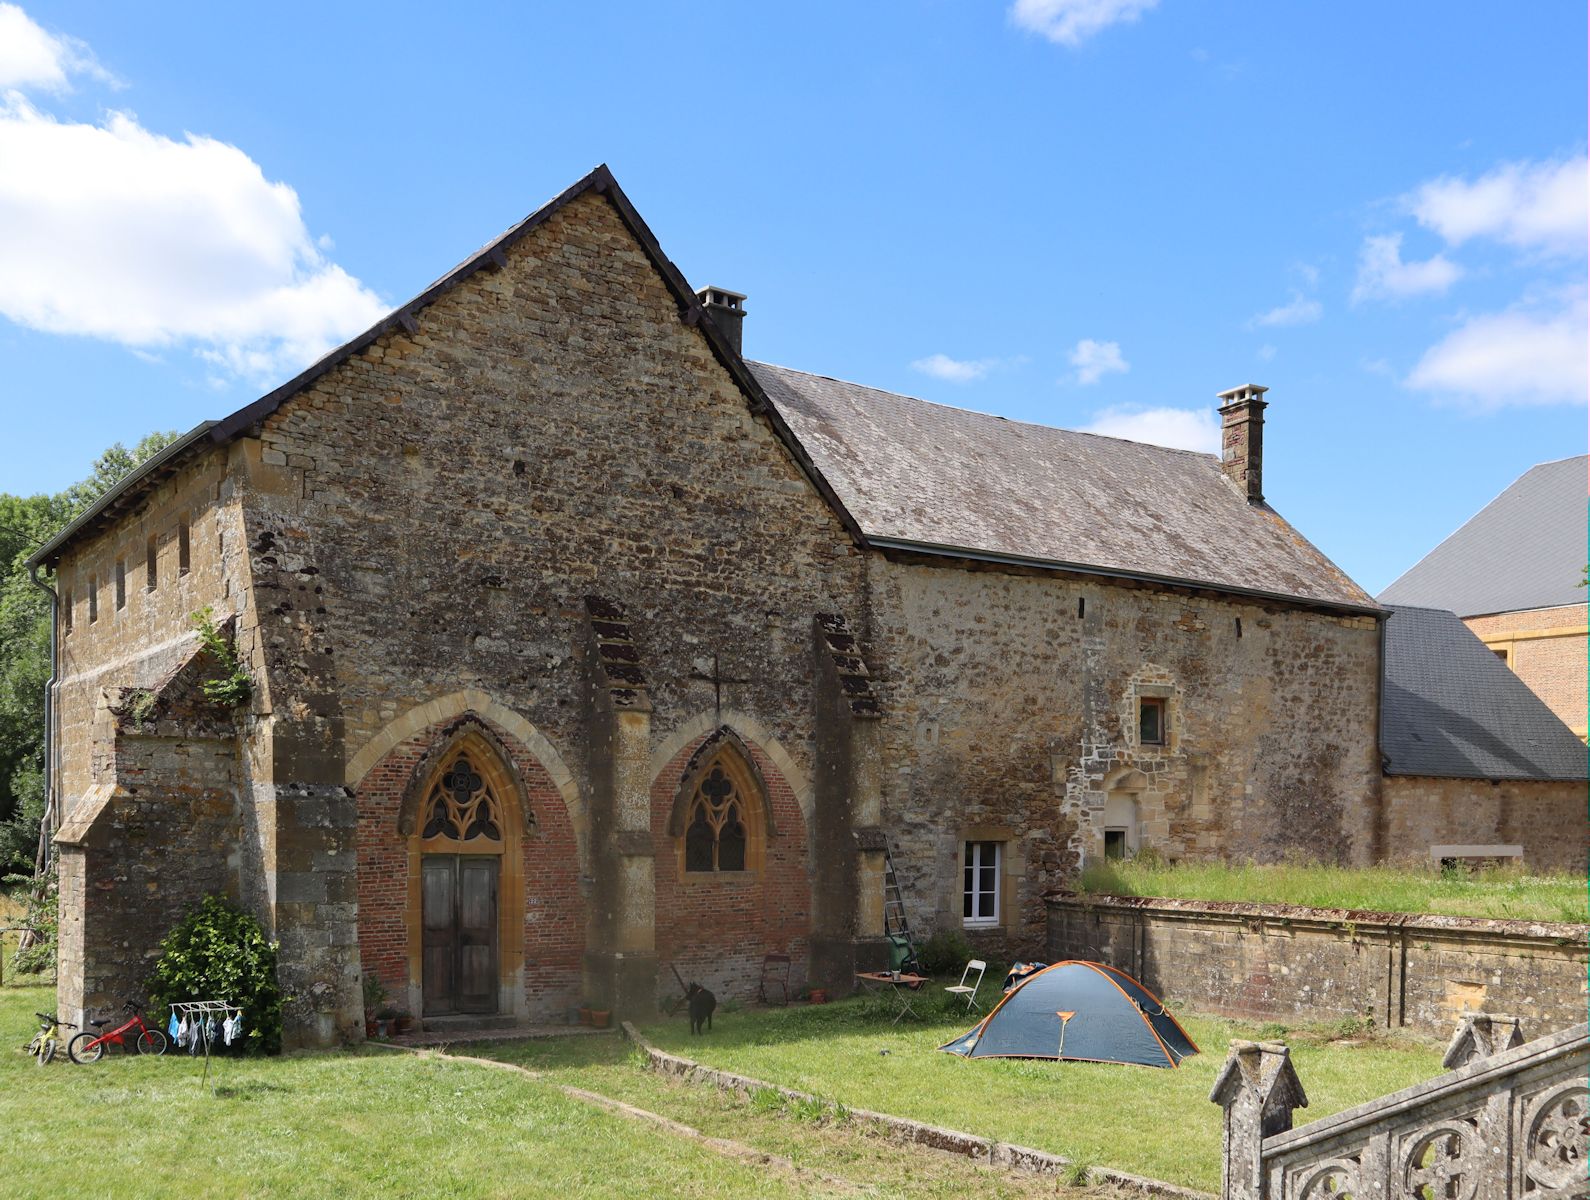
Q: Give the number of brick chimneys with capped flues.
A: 2